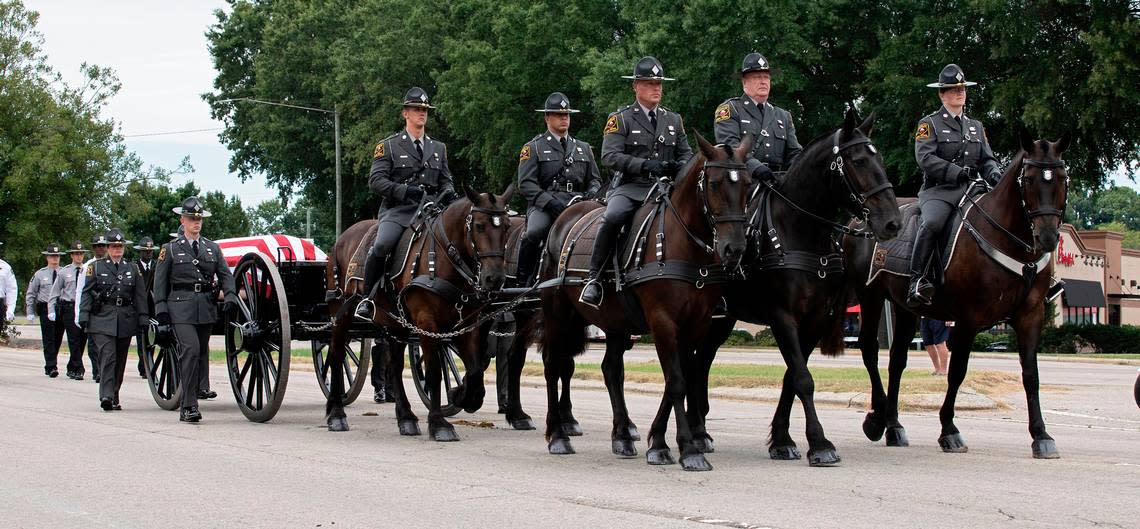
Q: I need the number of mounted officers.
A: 5